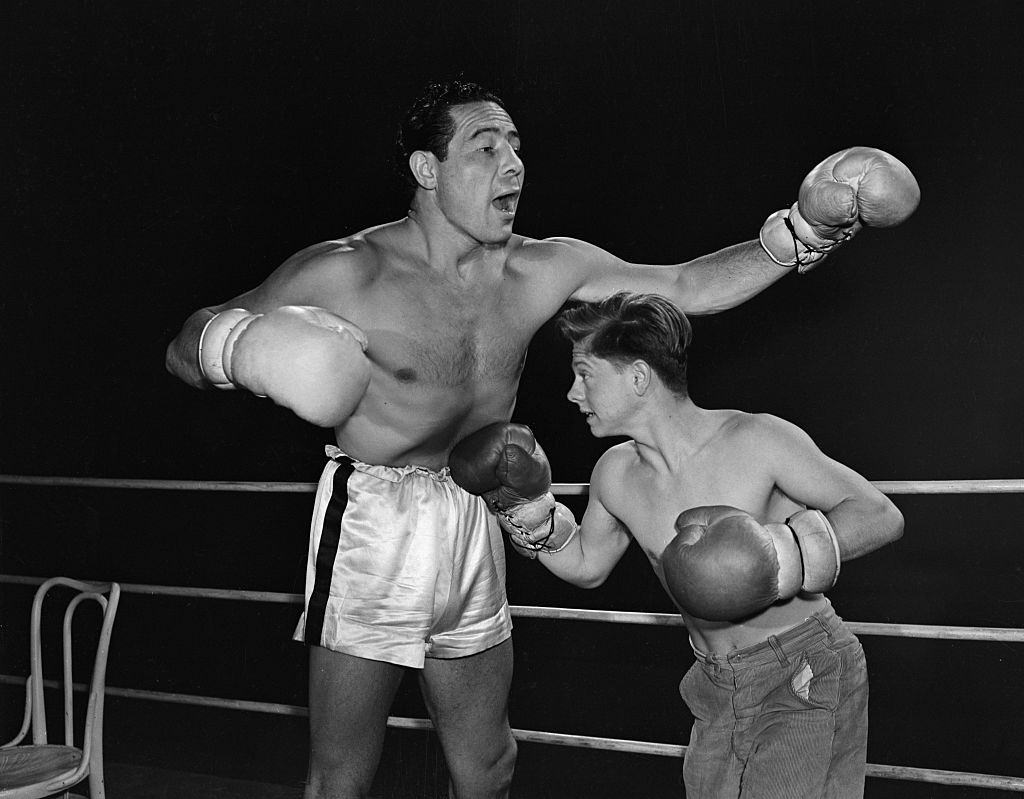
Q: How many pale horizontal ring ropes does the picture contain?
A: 3